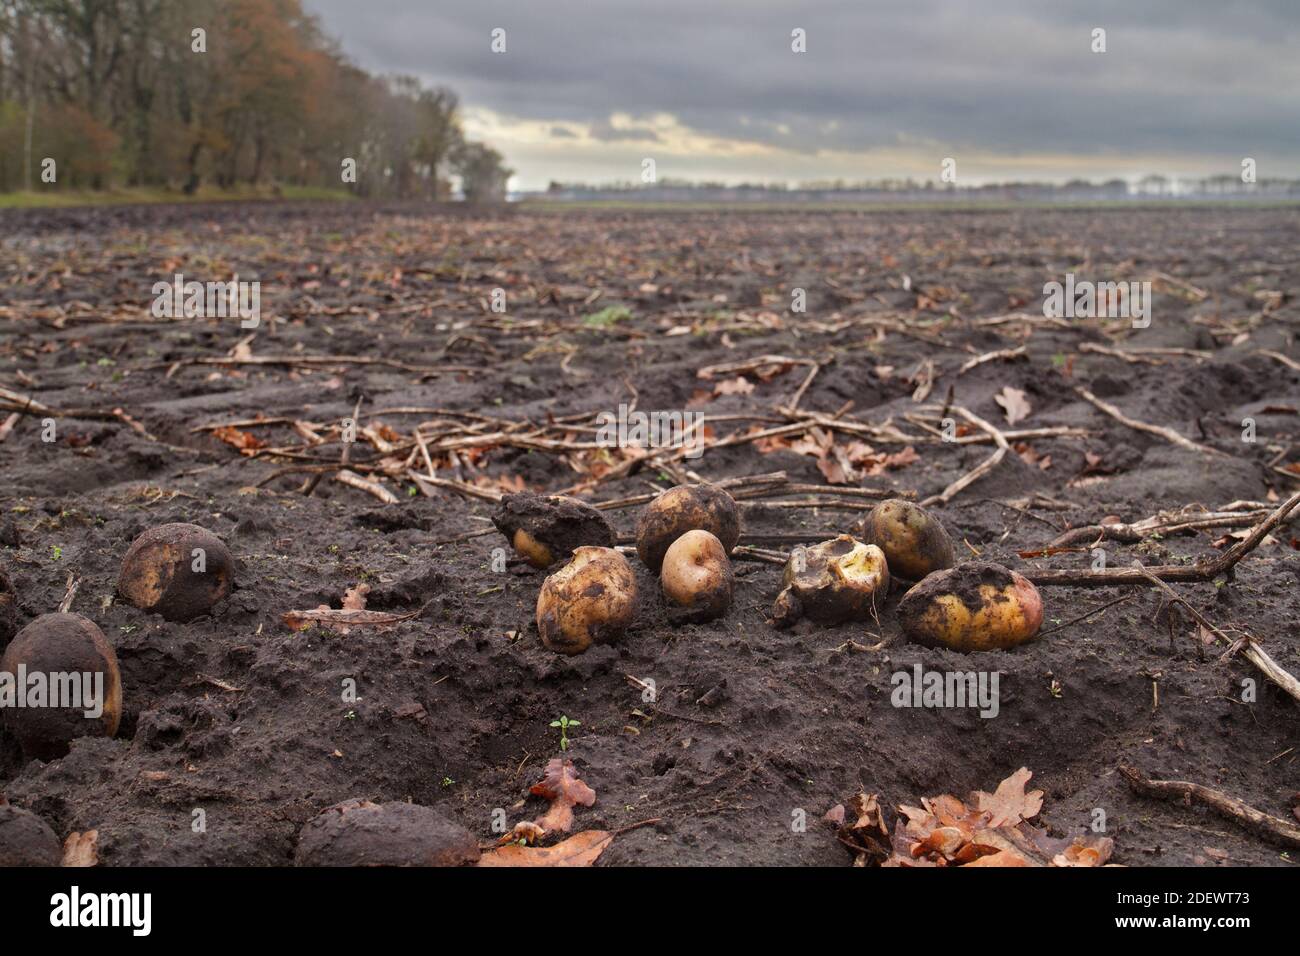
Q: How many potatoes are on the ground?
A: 12